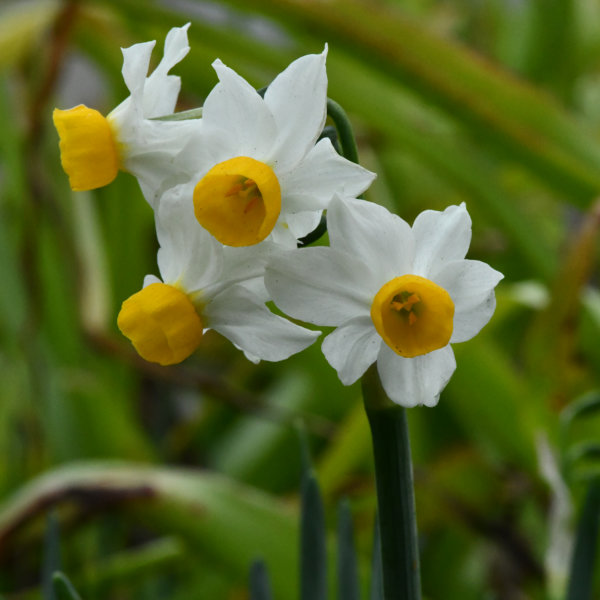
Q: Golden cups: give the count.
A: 4